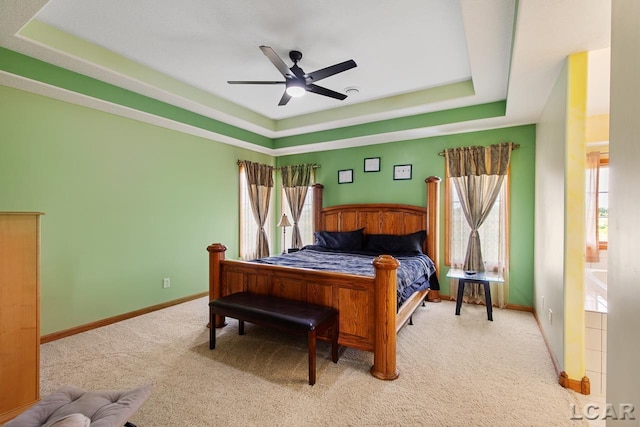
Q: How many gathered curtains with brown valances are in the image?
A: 3